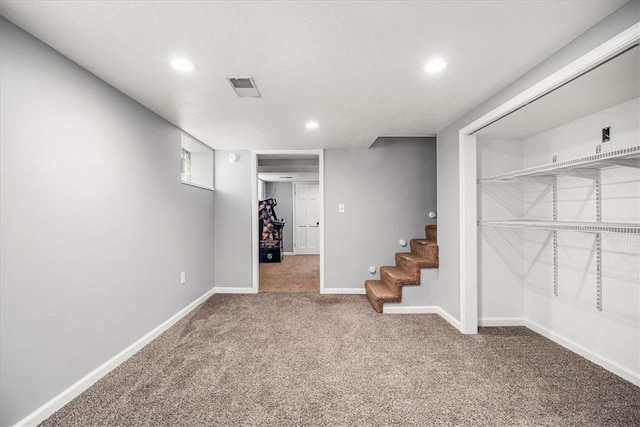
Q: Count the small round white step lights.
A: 3